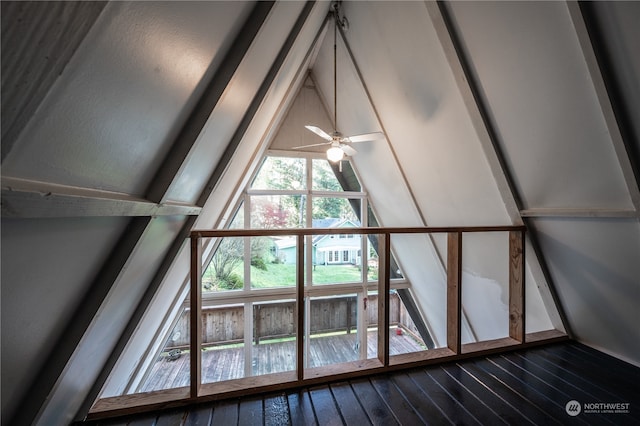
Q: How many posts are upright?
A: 5